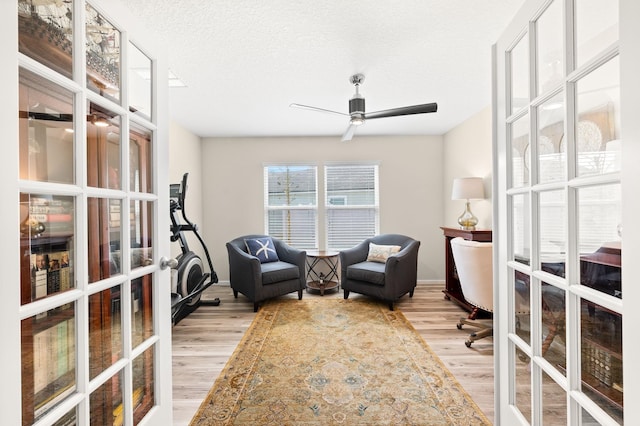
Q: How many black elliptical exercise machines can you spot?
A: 1